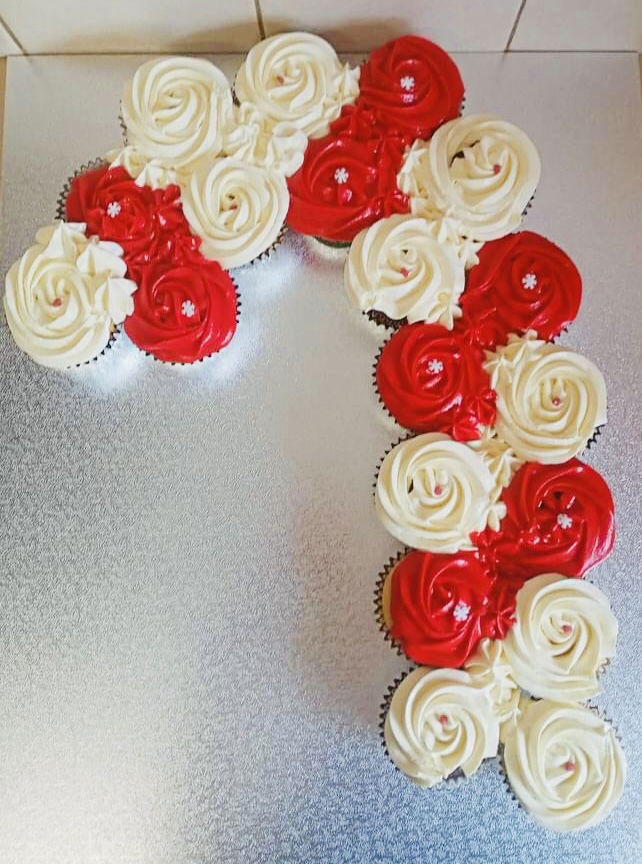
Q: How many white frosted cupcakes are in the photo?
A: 11